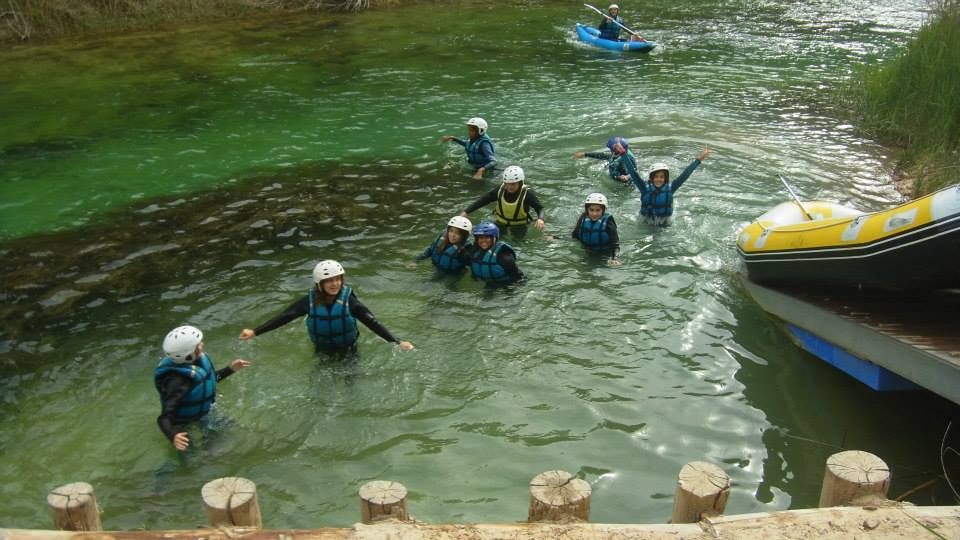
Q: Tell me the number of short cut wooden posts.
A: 6